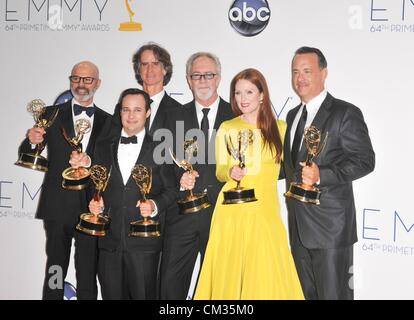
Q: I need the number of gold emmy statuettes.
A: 7